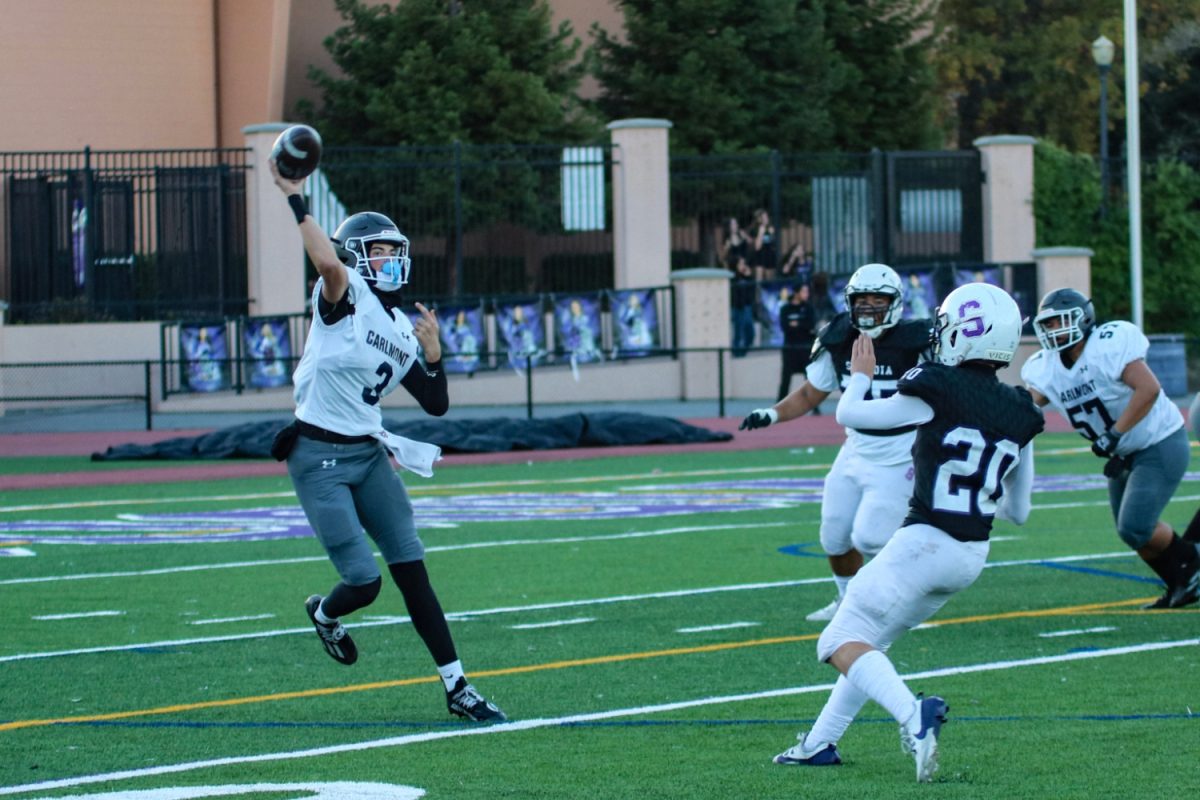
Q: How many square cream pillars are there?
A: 5